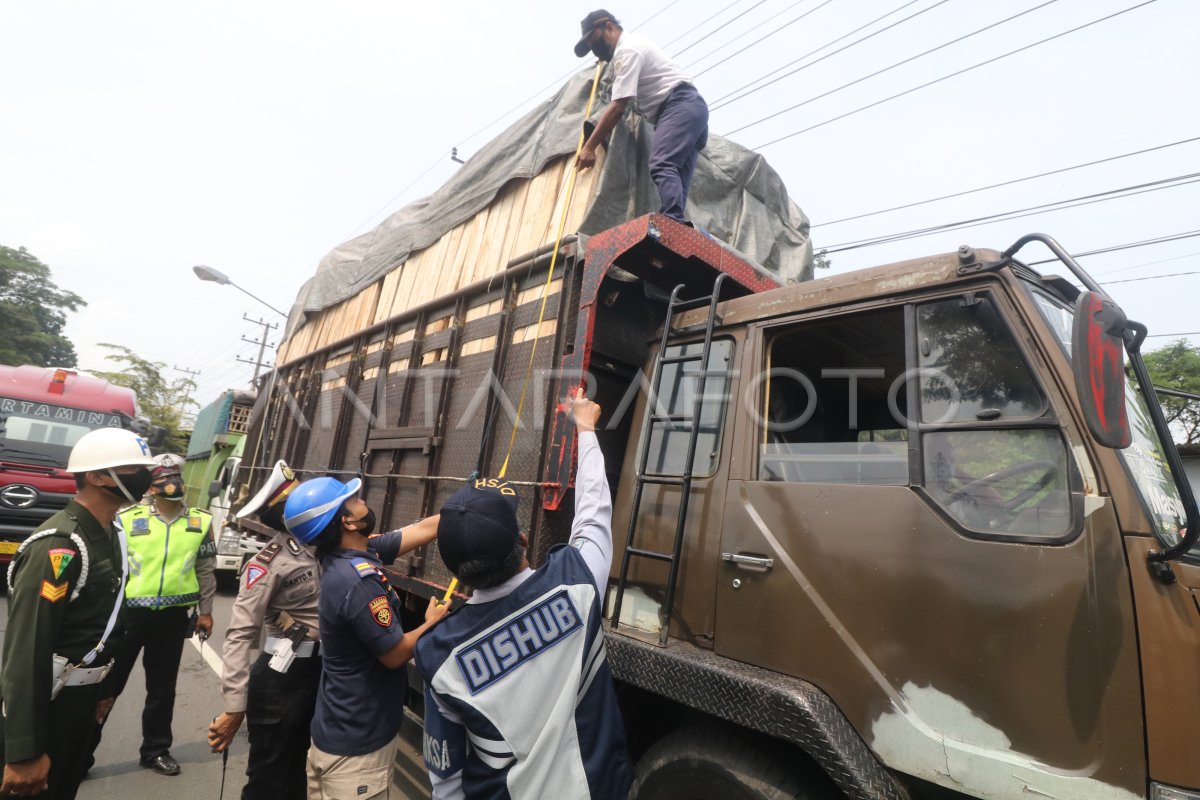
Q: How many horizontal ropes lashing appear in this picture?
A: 1